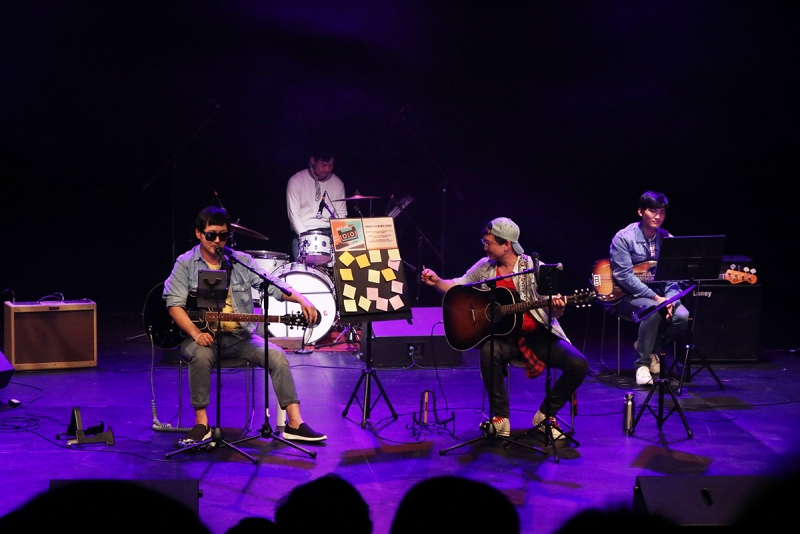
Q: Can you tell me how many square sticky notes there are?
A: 15